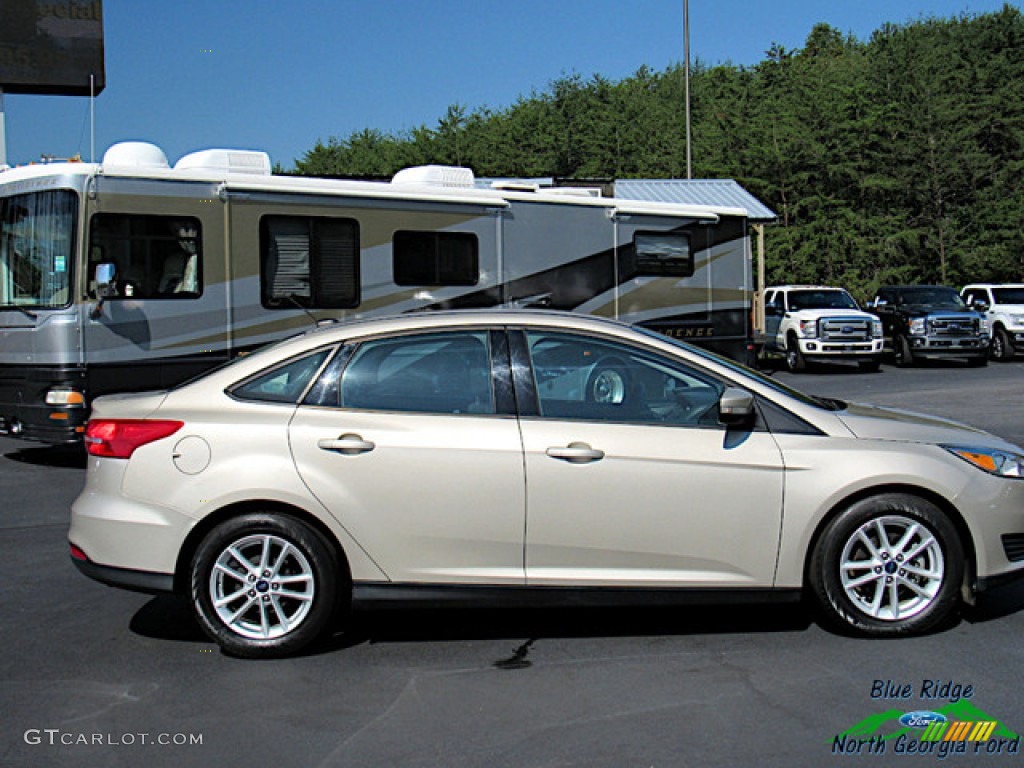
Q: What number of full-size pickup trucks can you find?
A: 3